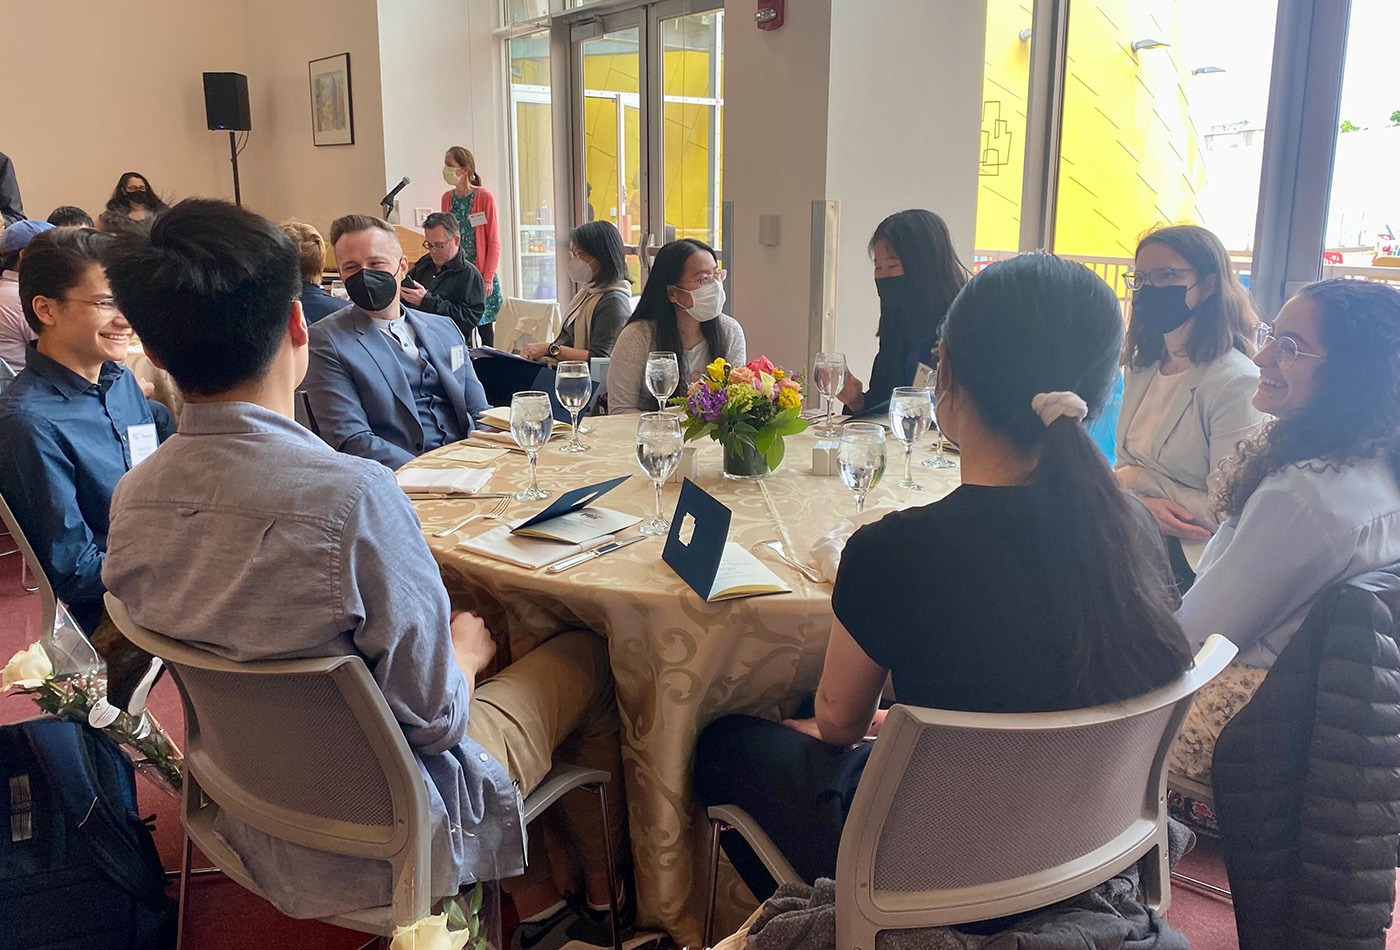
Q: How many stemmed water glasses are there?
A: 8